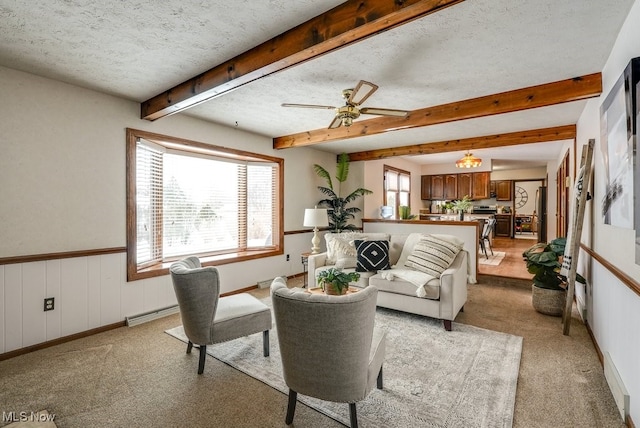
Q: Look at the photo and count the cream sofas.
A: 1